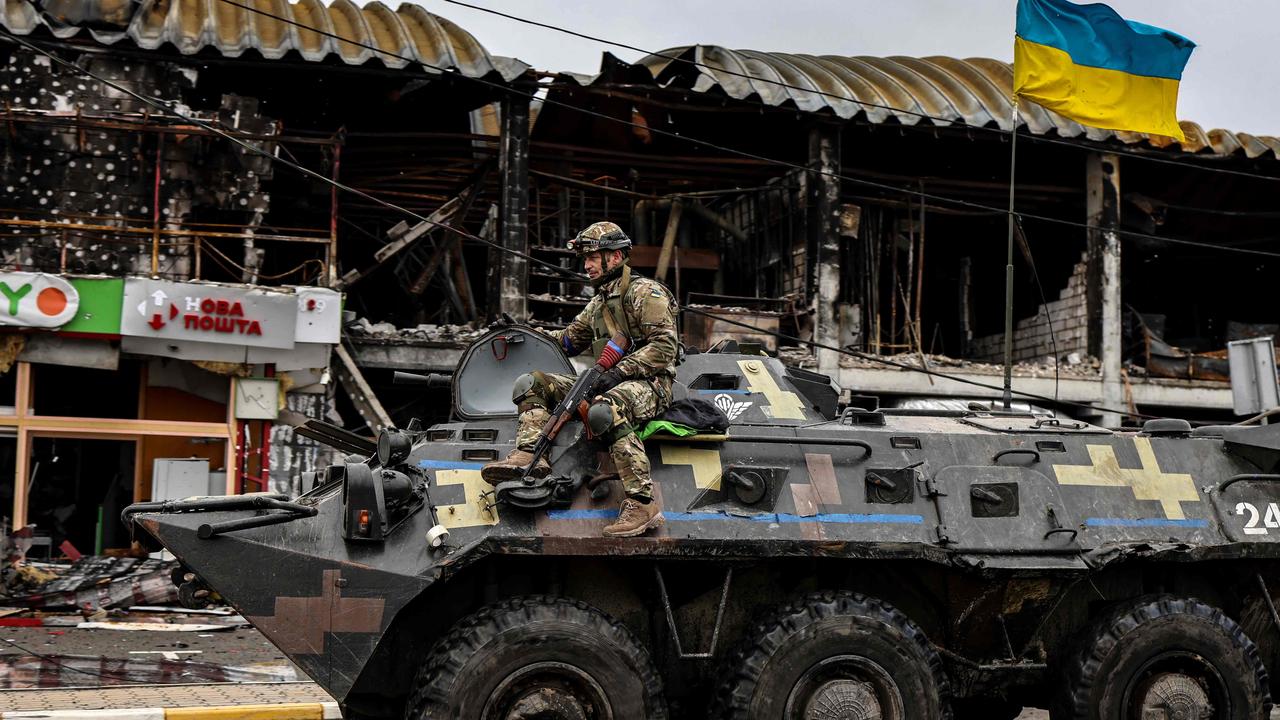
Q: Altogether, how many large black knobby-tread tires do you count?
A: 3